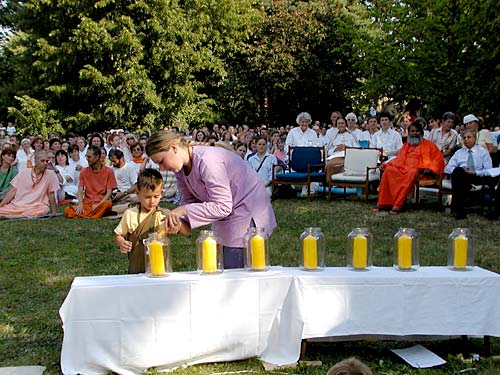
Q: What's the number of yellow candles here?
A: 7